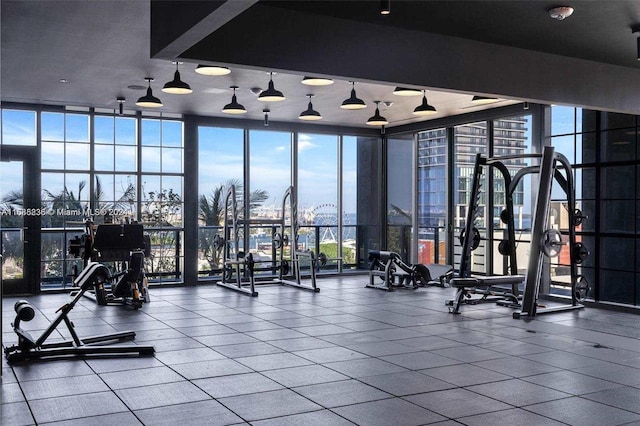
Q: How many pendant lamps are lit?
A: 12